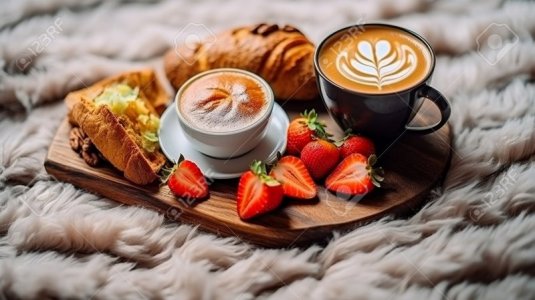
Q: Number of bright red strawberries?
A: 7